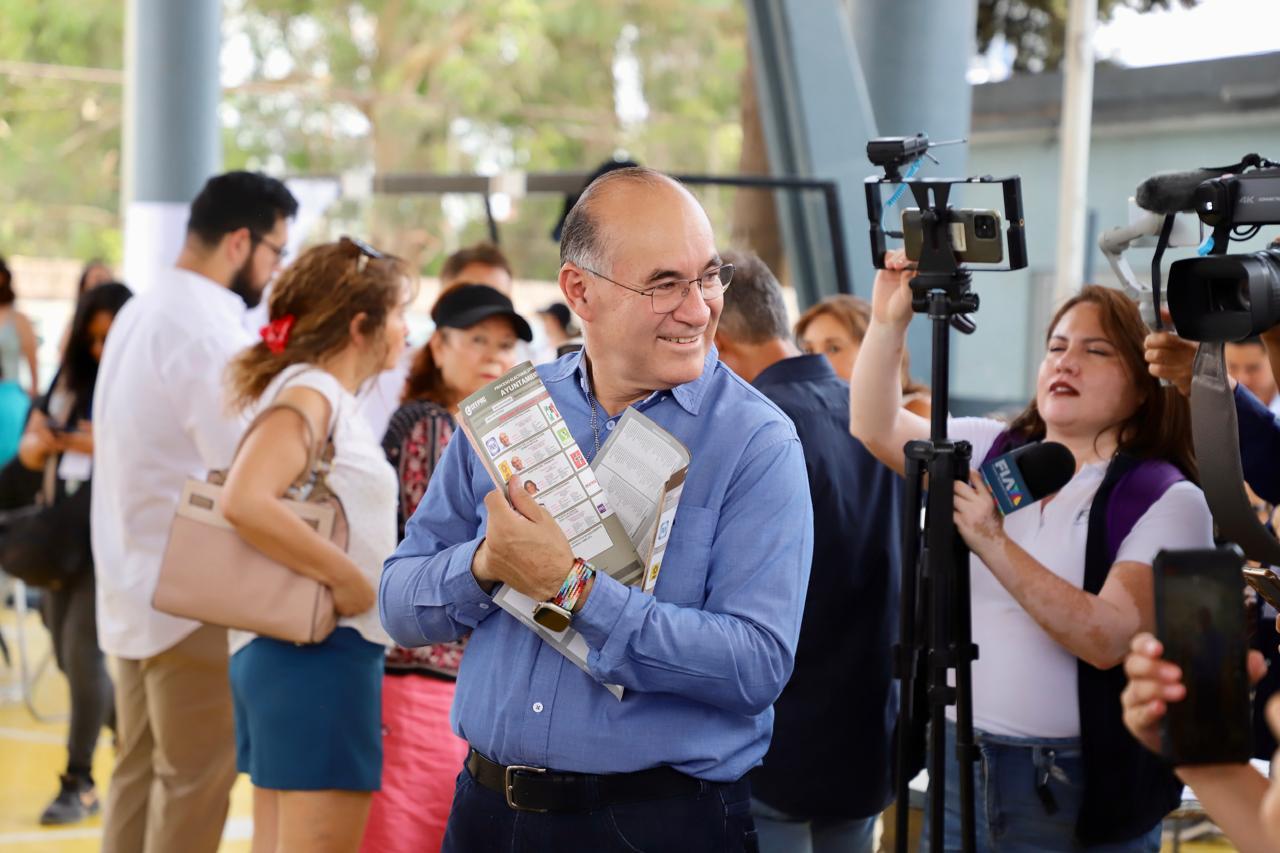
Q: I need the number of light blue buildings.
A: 1